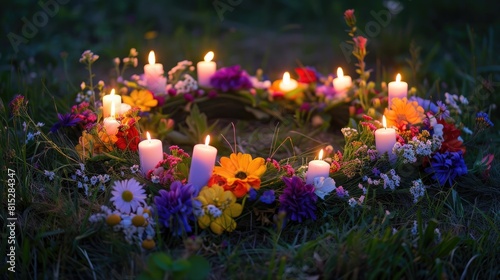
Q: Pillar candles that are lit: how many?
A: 11